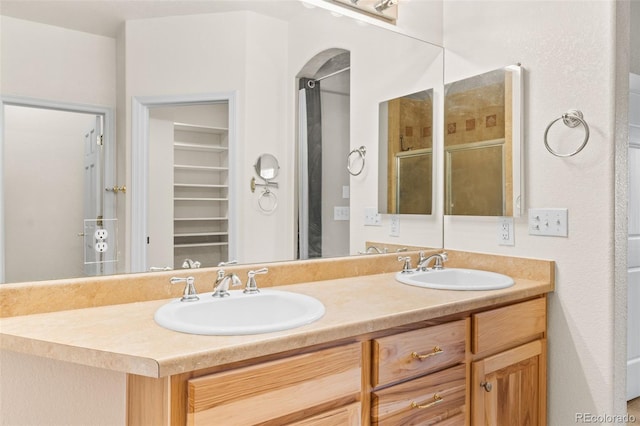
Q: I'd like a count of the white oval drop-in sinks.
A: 2